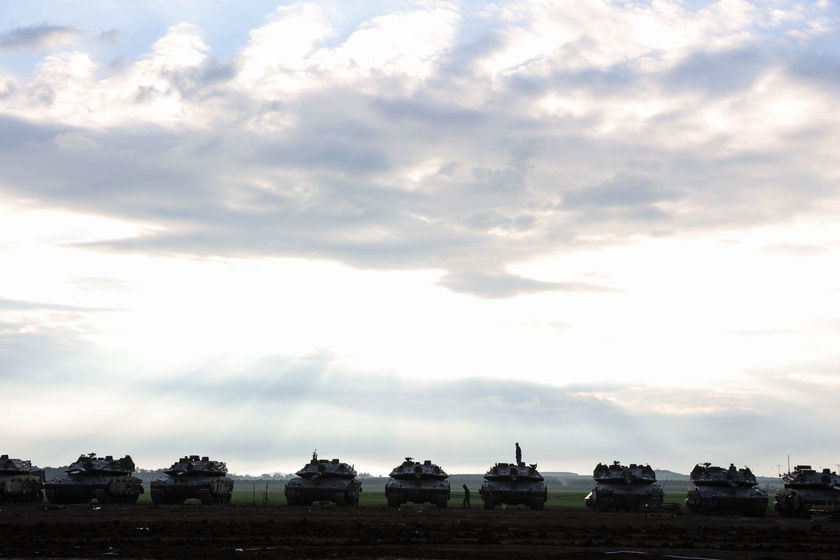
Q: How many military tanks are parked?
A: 9